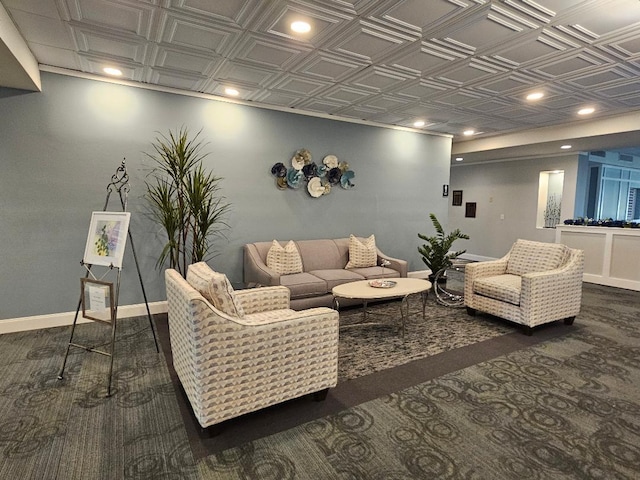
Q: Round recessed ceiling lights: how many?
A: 9